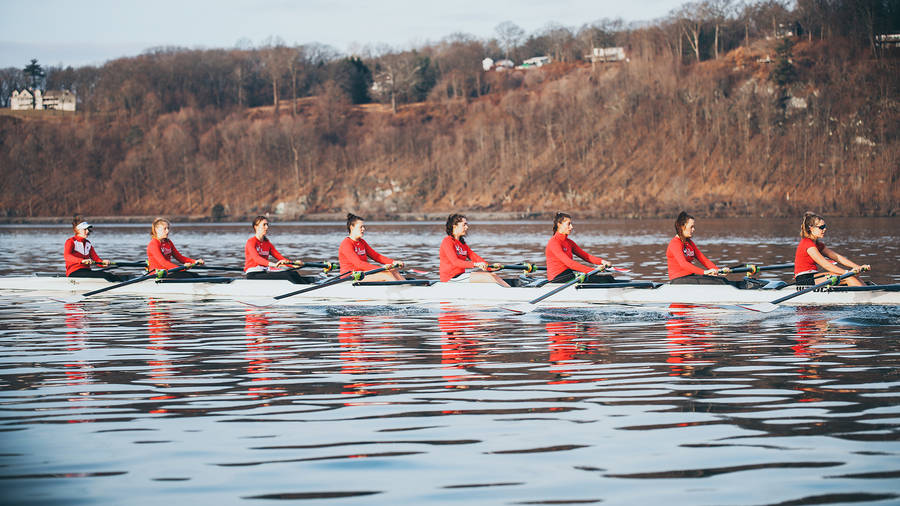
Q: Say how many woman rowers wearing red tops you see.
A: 8